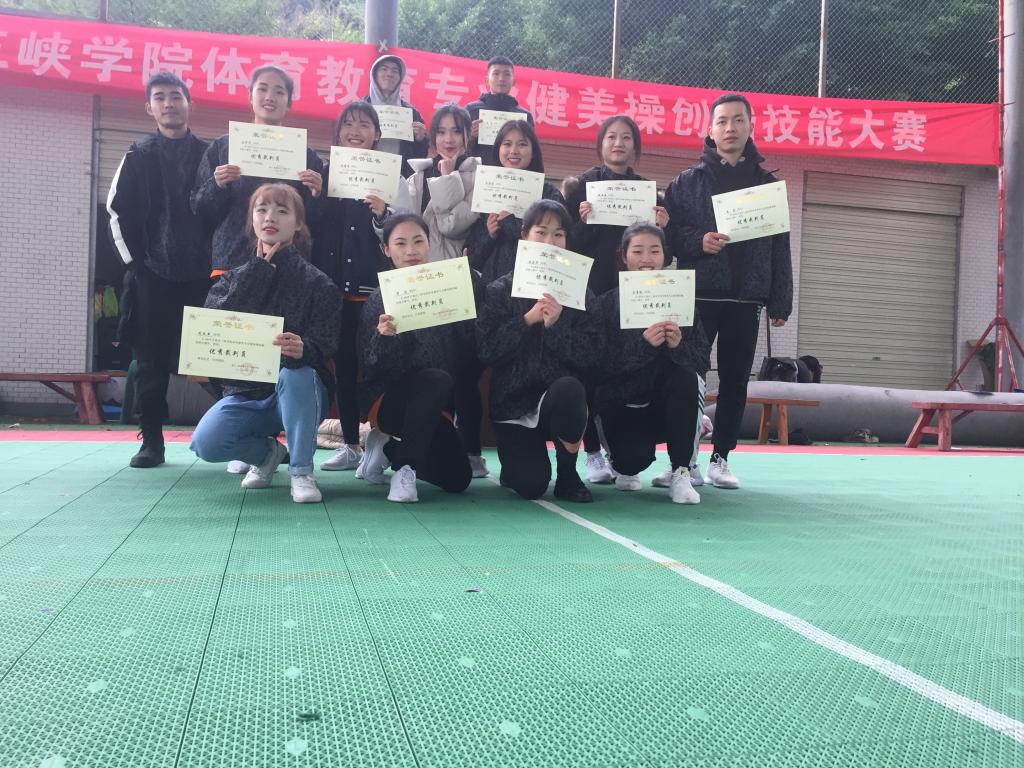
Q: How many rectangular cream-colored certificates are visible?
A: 11